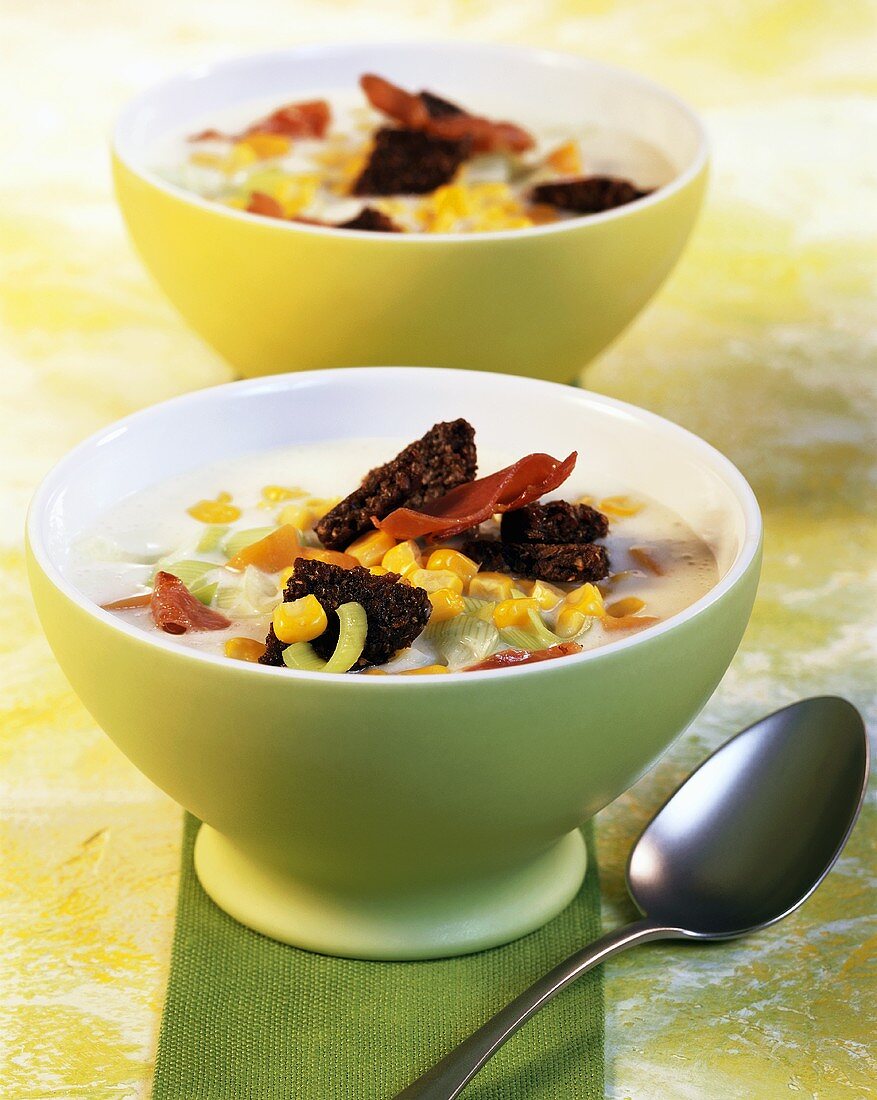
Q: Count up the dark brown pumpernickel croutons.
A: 8